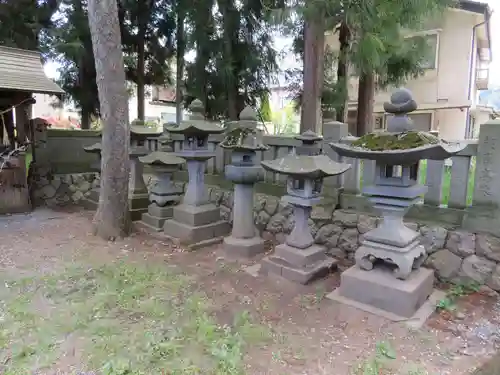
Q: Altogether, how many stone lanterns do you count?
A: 7